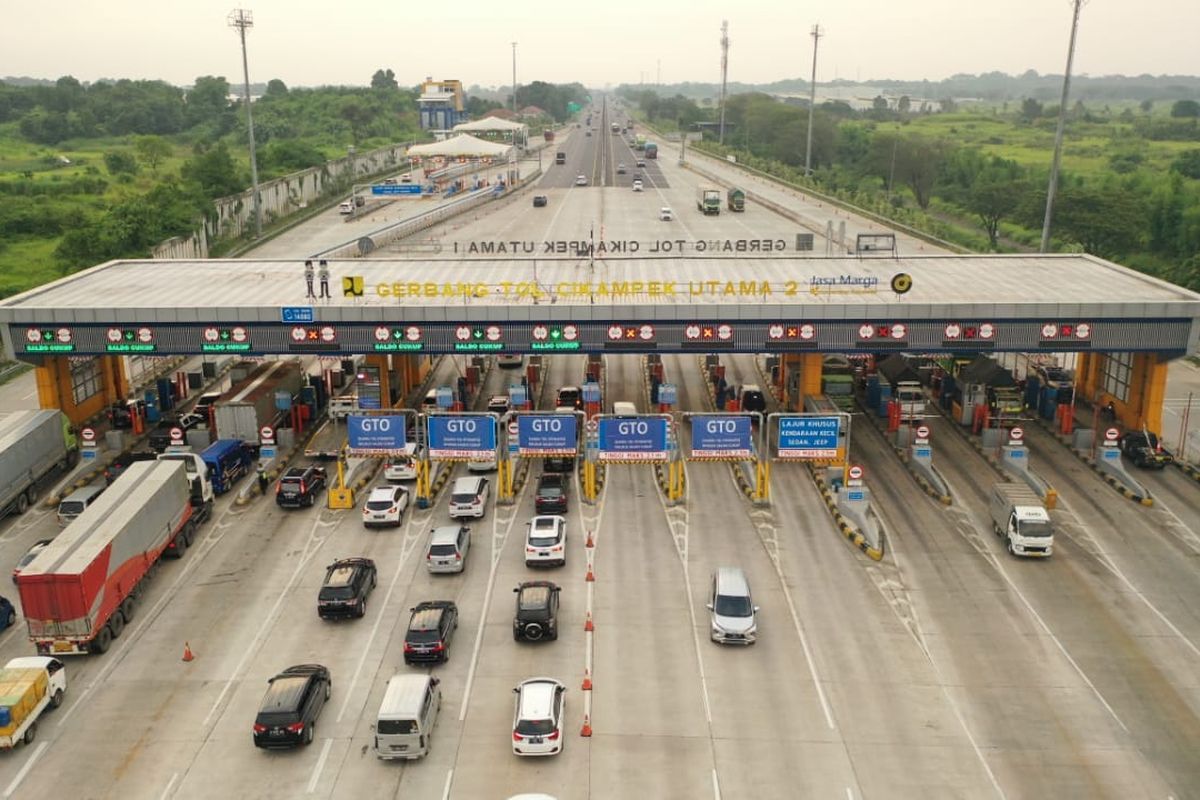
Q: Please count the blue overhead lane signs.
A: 6